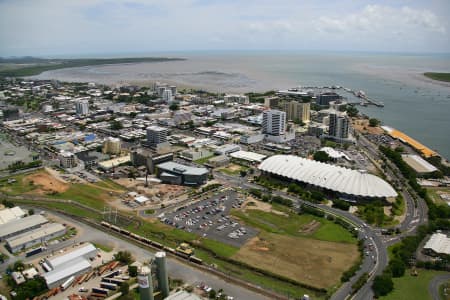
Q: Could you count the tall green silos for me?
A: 2